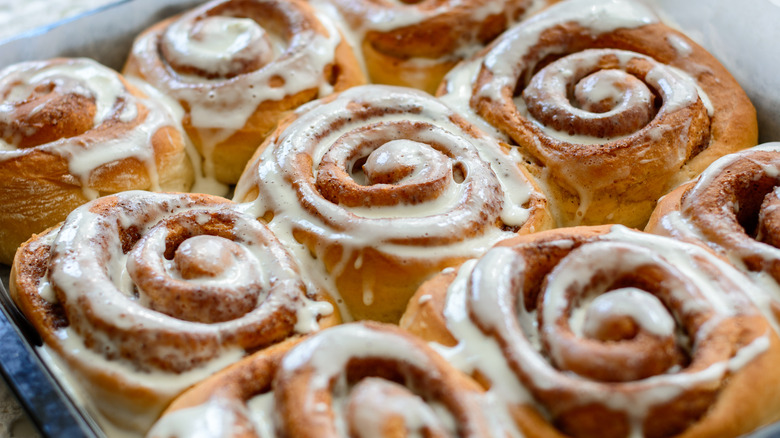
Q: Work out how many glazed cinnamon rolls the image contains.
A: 9